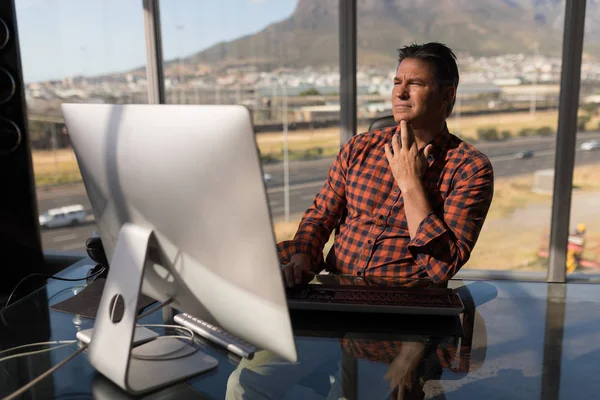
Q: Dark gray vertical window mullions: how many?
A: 3